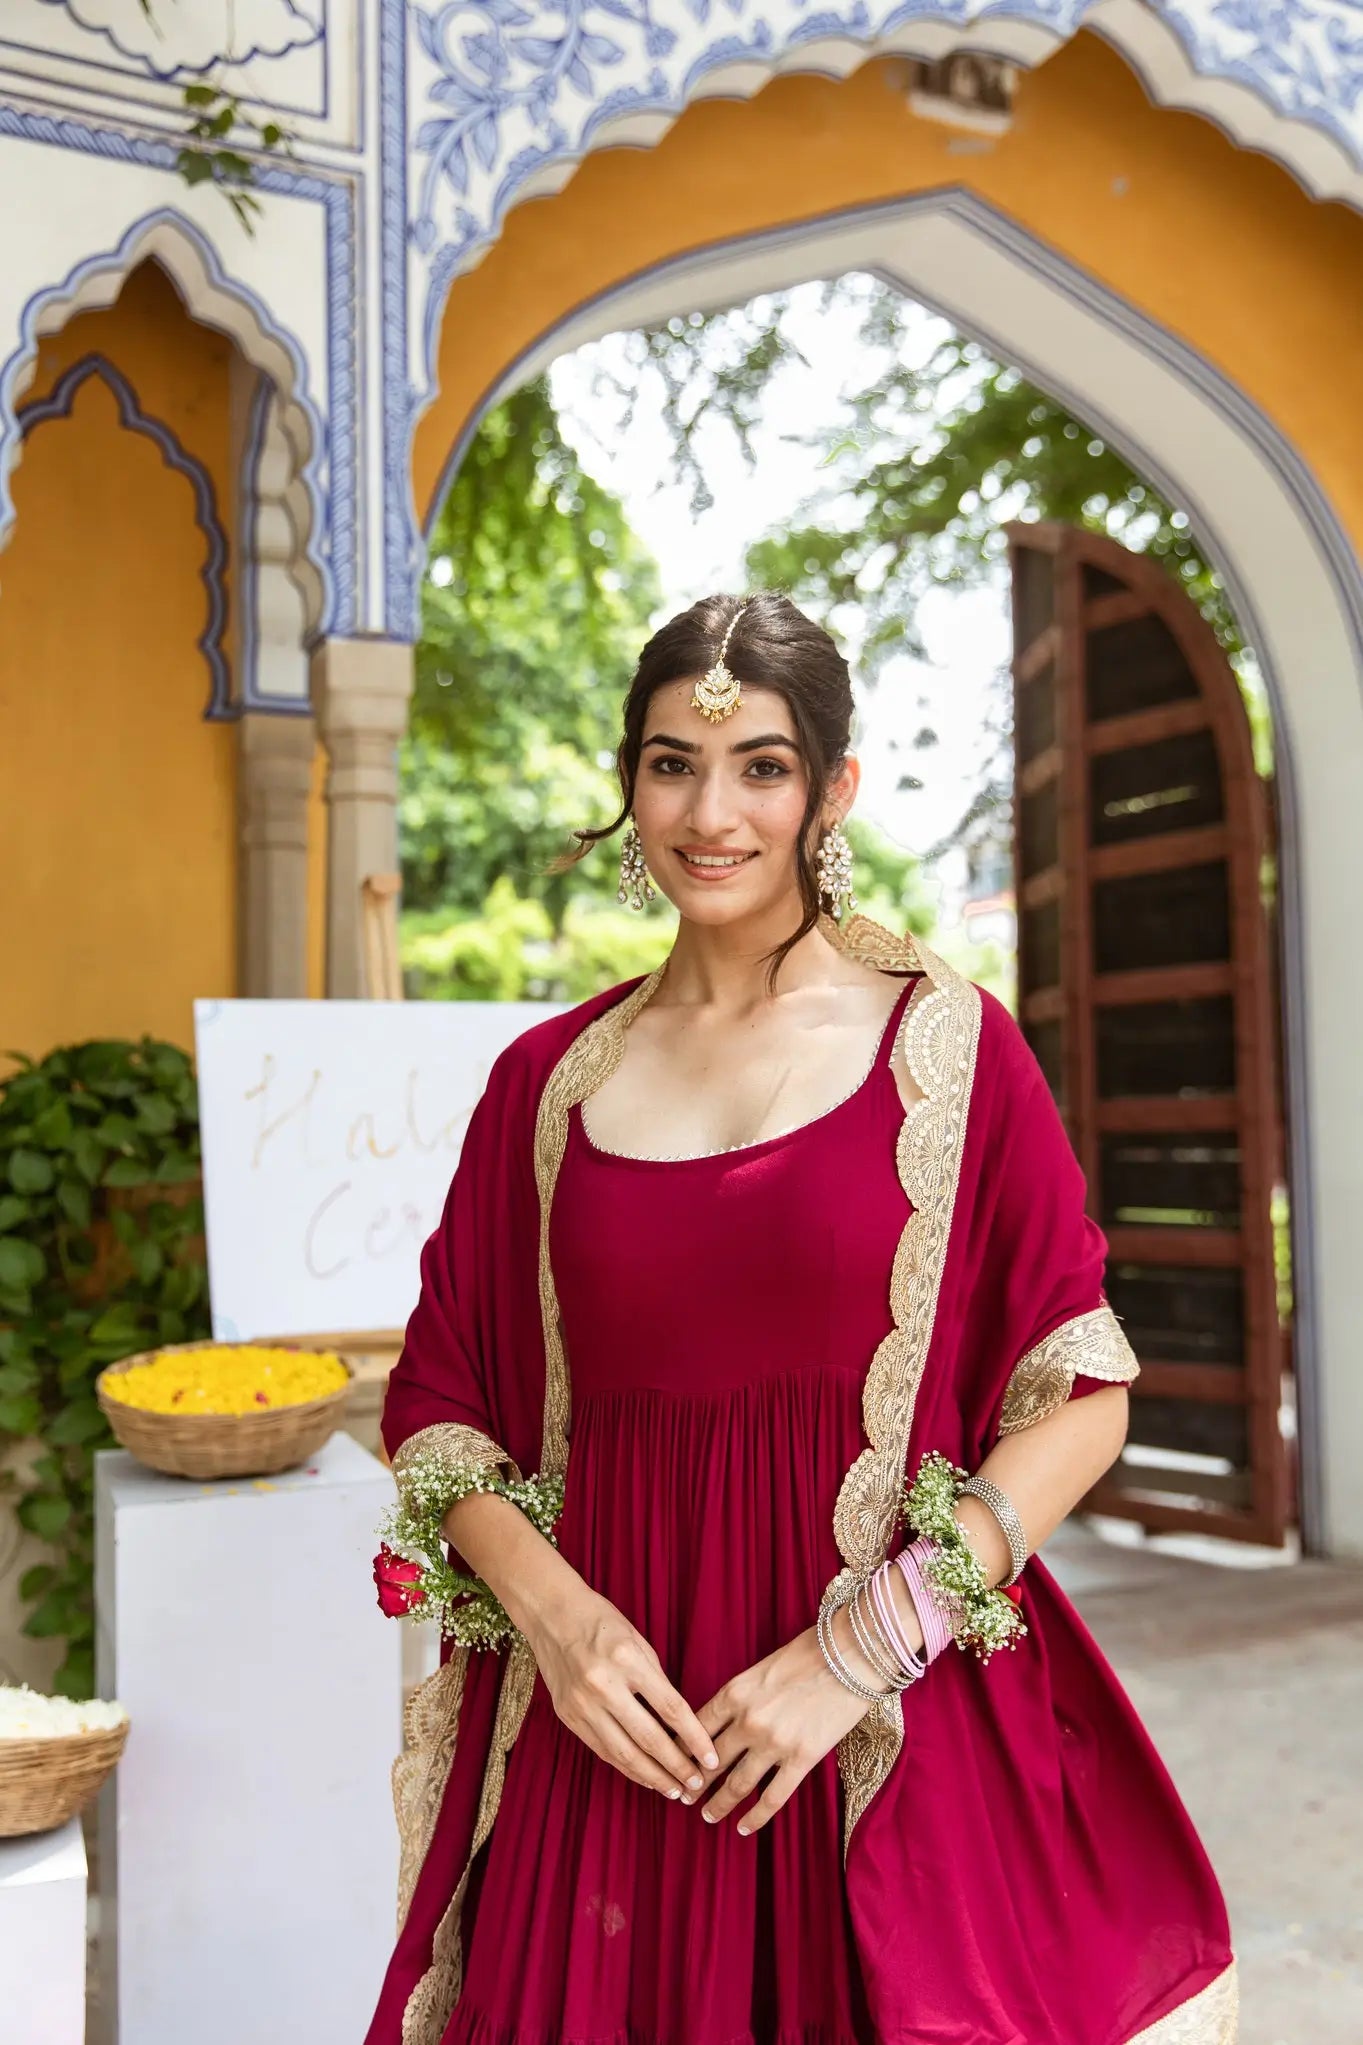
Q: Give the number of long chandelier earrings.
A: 2